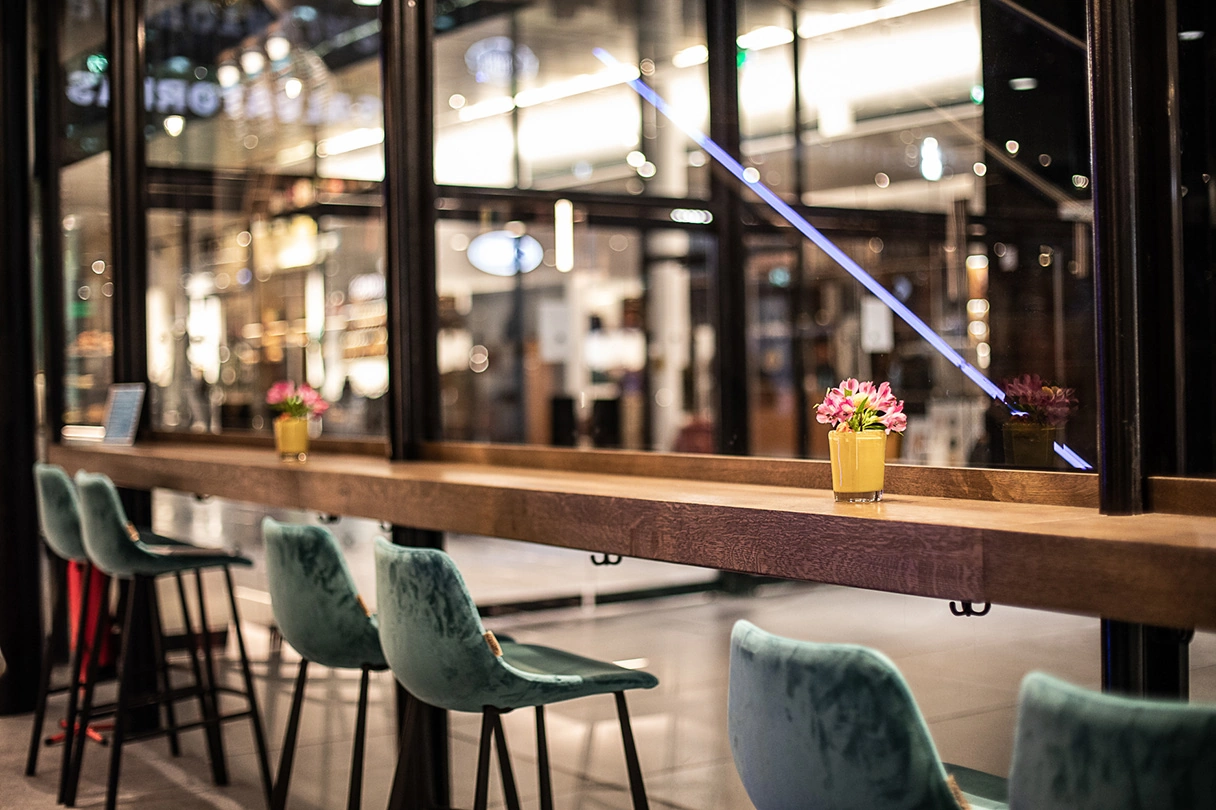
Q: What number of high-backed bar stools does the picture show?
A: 6